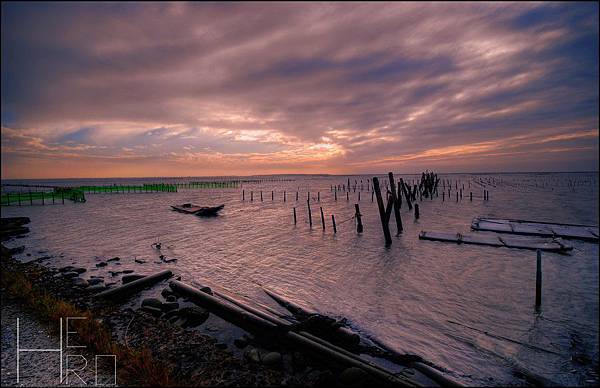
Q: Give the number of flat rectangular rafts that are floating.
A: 2